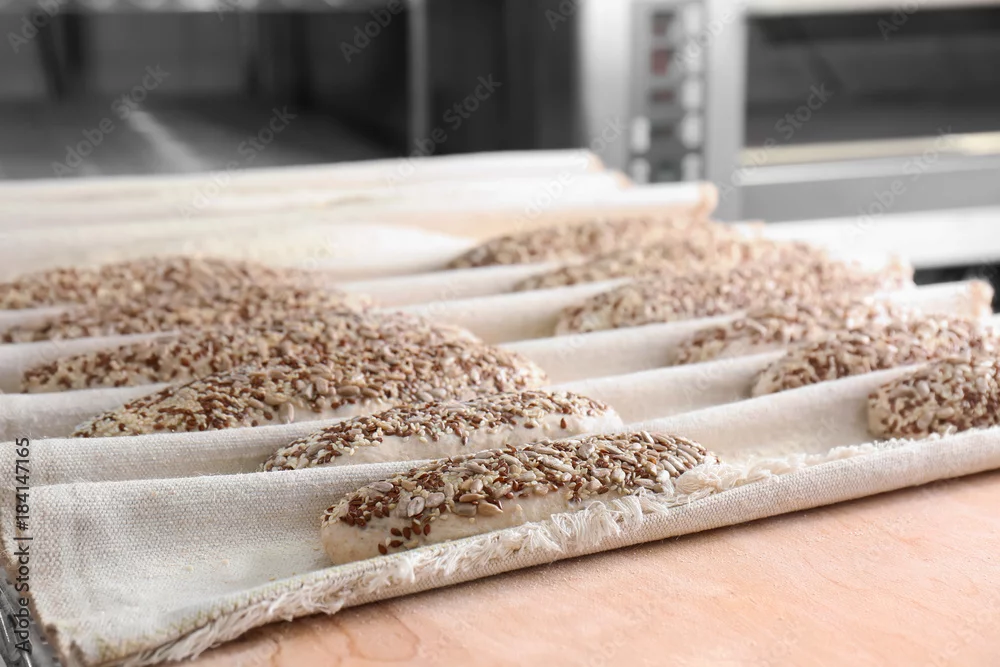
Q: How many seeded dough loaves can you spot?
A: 12